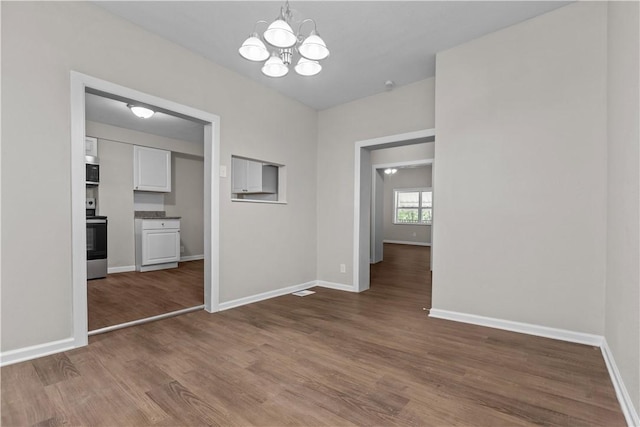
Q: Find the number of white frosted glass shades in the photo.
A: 5